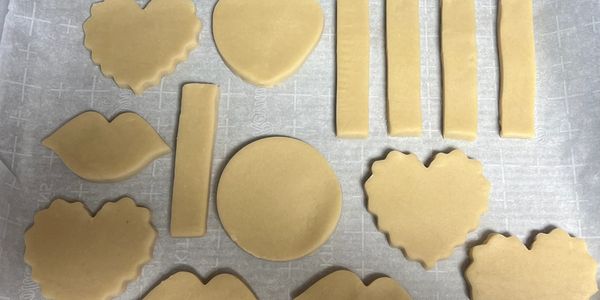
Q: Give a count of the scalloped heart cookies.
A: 4